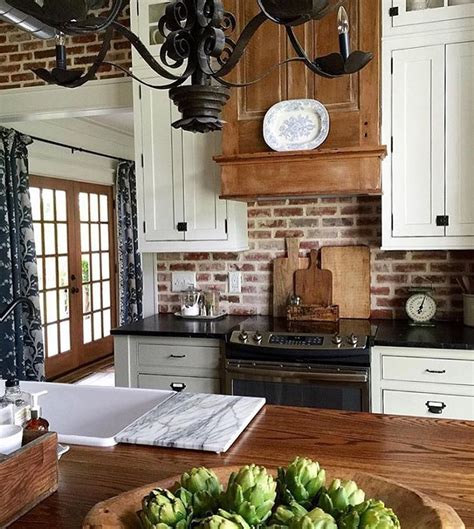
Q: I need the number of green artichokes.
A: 8